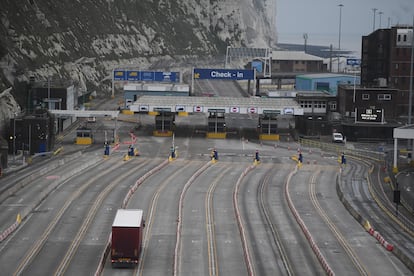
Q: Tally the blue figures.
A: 7